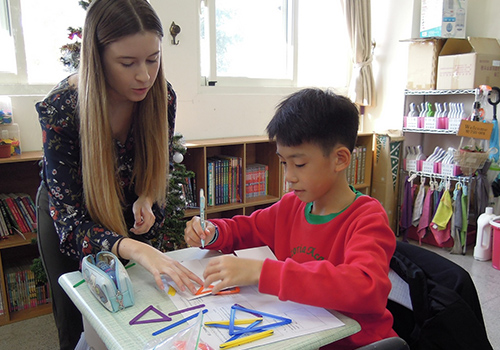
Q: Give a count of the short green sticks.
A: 2